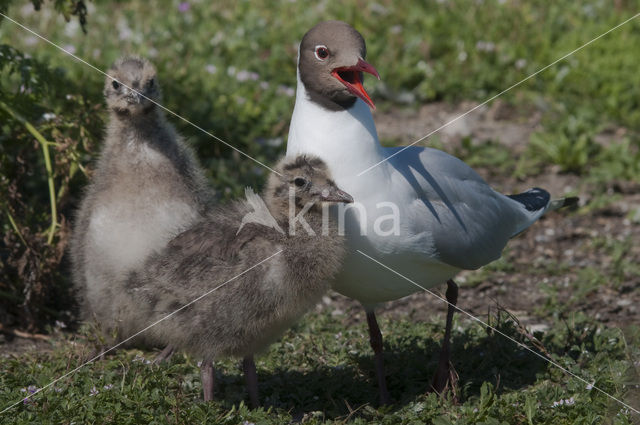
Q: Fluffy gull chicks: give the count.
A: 2